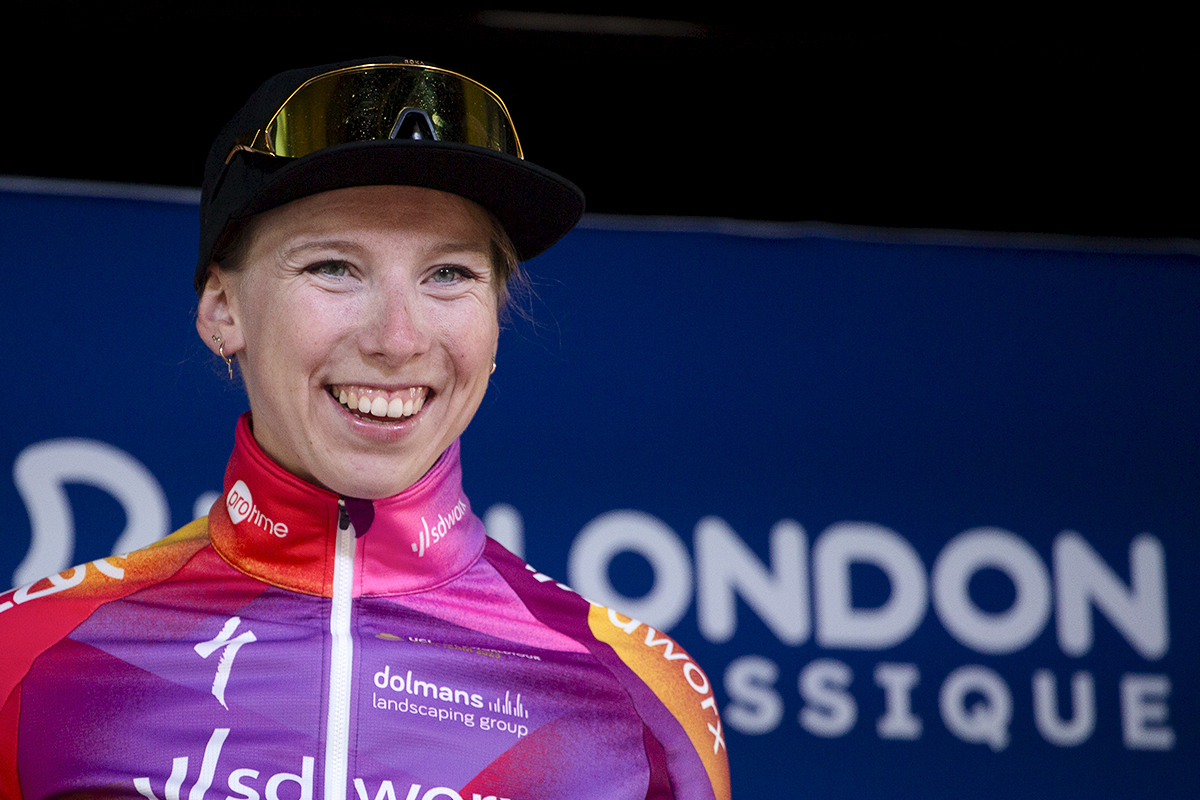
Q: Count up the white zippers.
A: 1